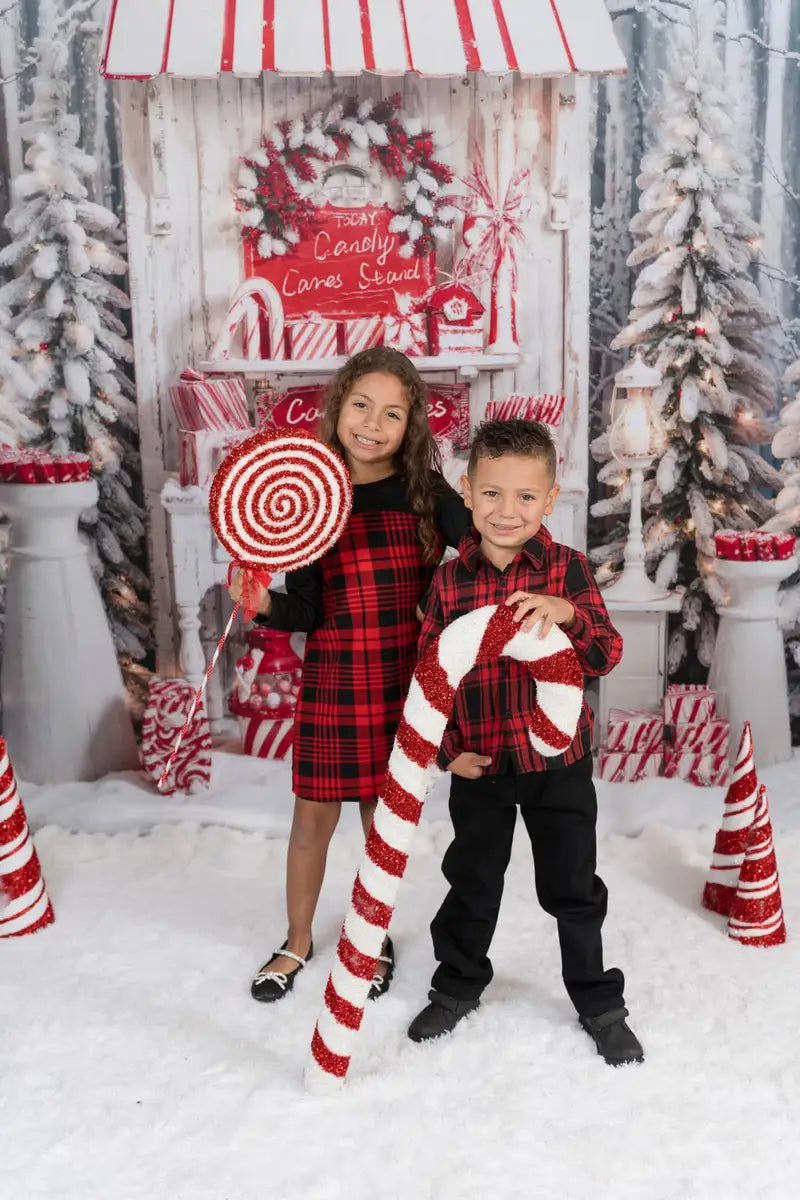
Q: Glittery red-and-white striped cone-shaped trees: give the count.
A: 3